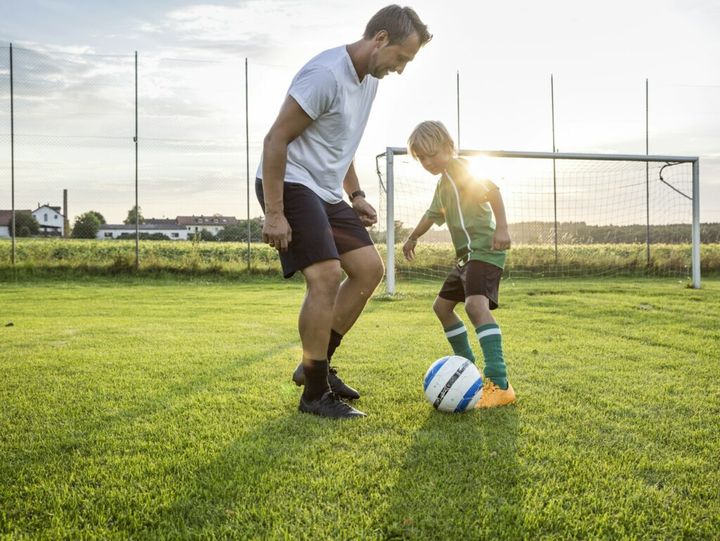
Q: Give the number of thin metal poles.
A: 6